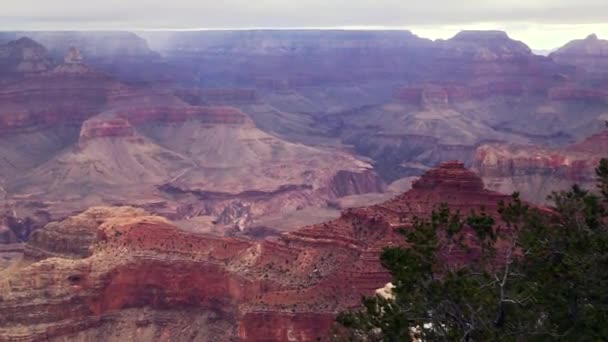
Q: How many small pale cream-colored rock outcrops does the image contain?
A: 1